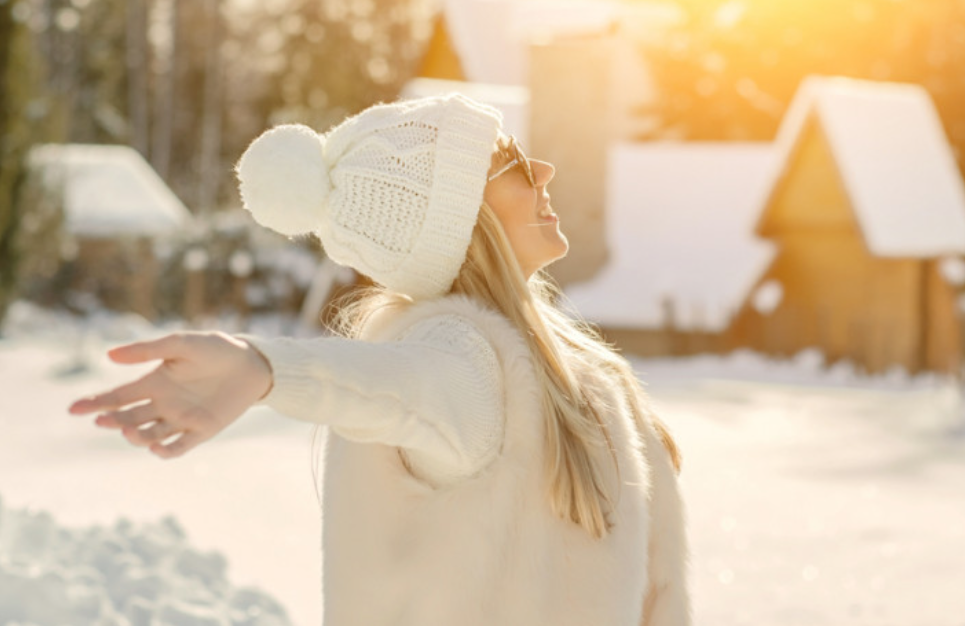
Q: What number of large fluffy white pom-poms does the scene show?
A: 1